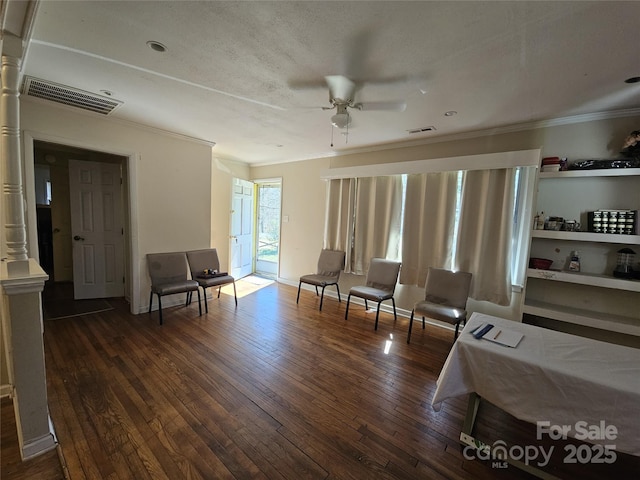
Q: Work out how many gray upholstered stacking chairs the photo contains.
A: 5